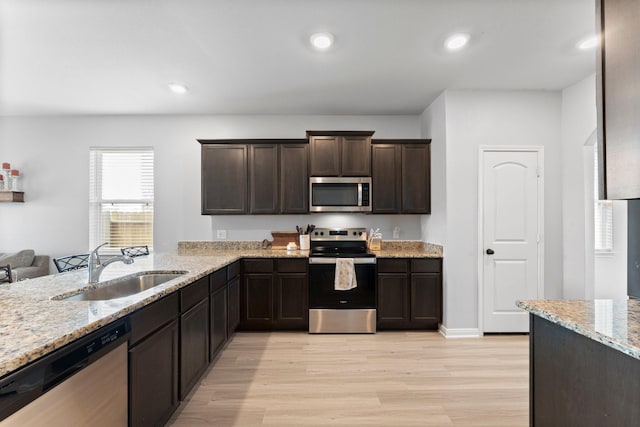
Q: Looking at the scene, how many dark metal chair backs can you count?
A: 3